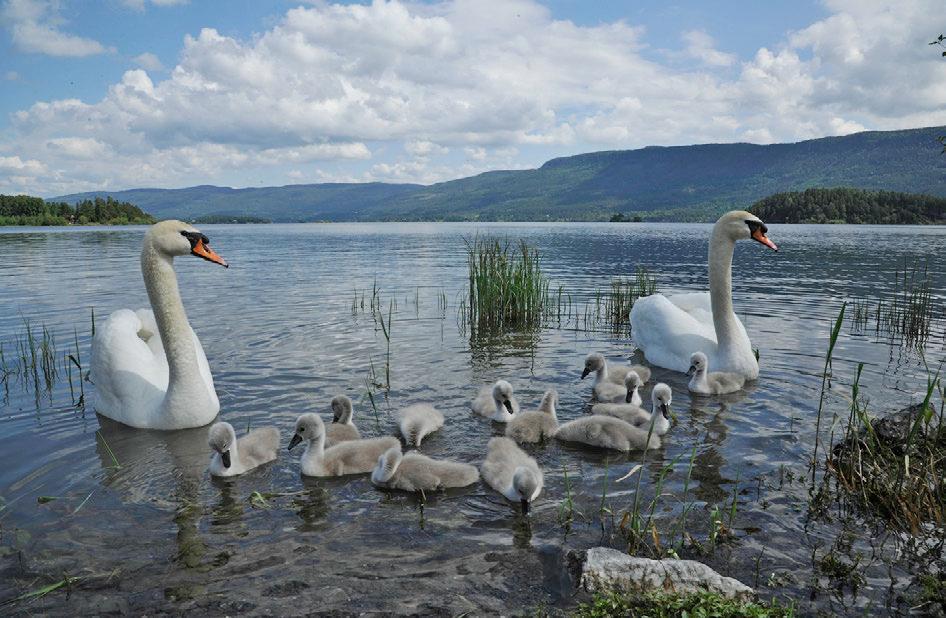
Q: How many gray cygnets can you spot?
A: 13